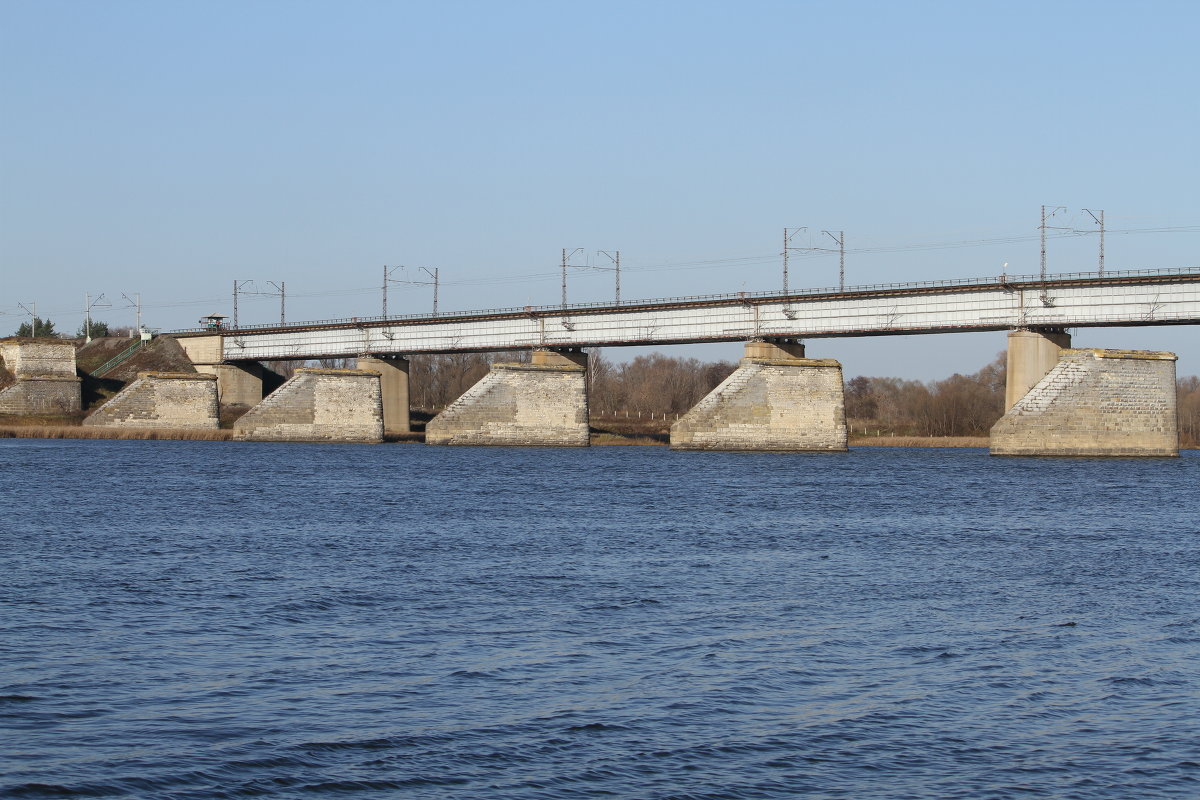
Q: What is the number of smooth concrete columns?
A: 4